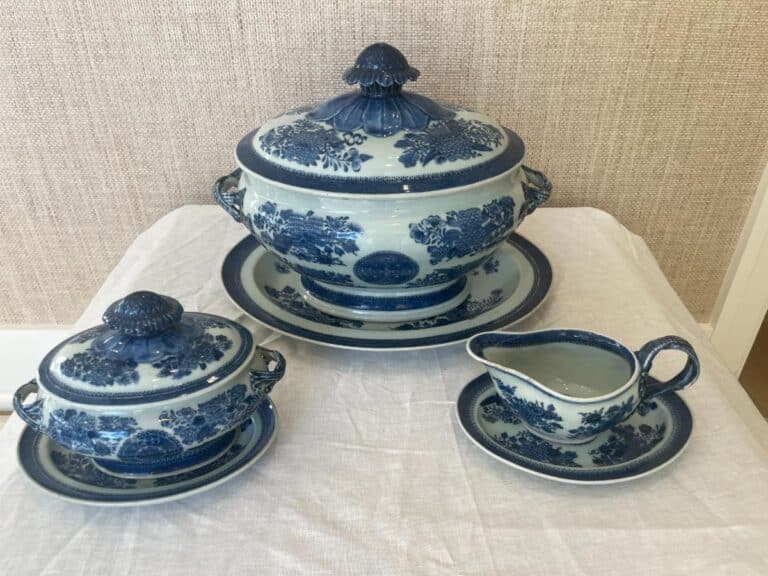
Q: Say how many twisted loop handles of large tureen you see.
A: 2